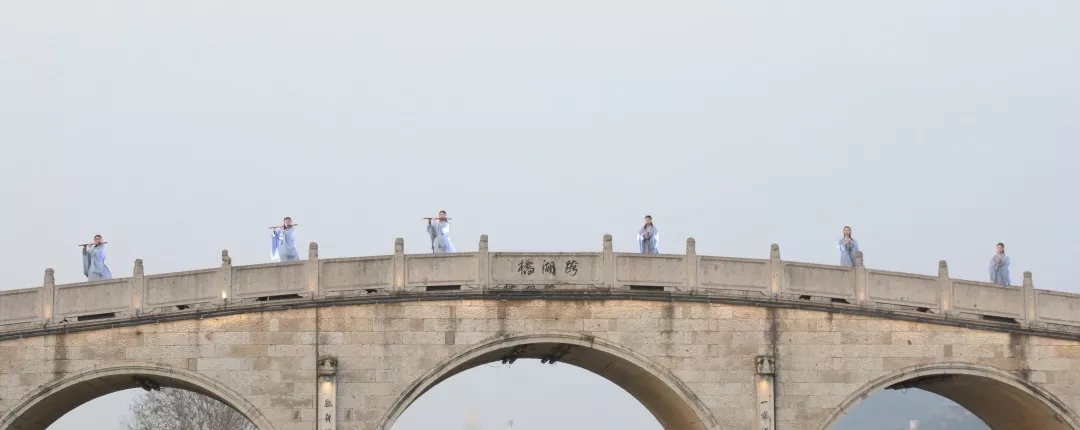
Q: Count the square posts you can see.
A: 12